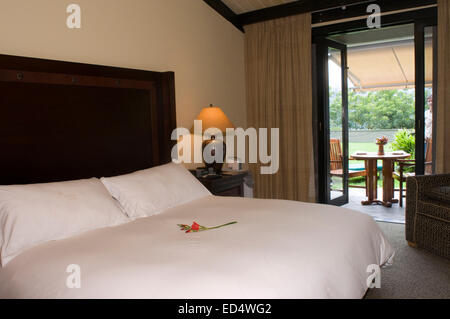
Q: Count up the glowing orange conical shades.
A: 1